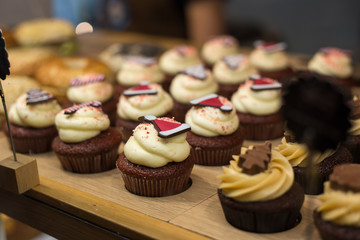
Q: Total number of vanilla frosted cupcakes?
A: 14